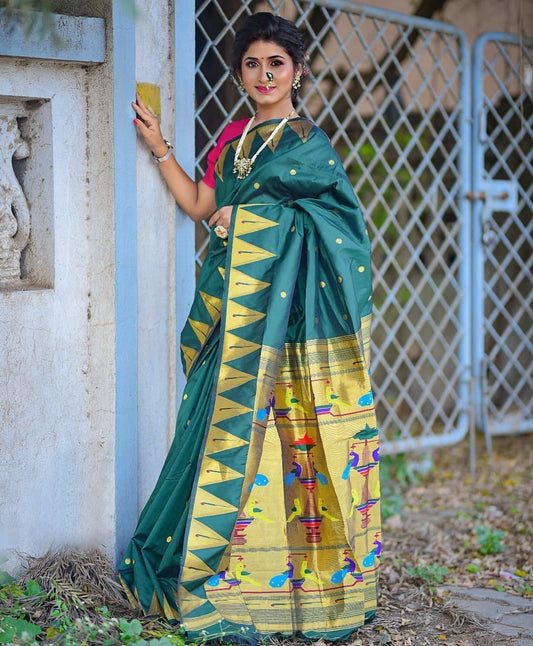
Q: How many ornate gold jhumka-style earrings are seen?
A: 2